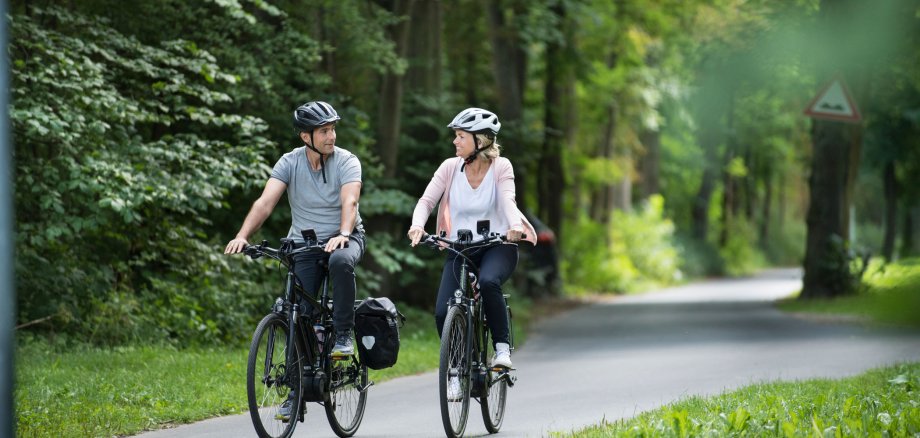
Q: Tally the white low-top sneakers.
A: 2